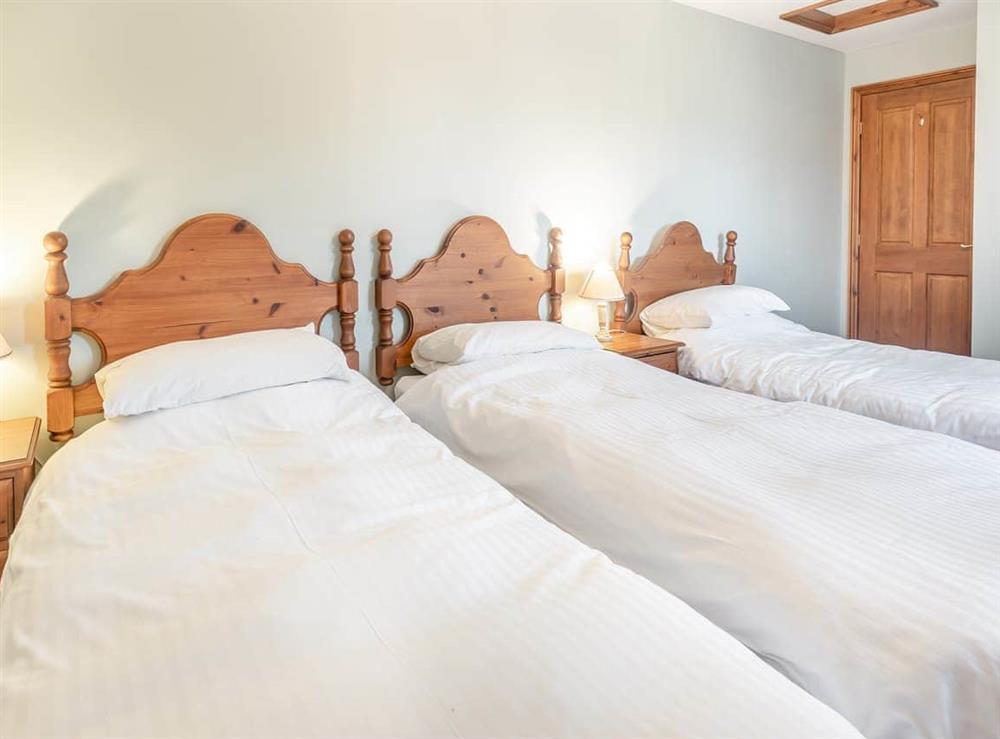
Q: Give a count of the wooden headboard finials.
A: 6